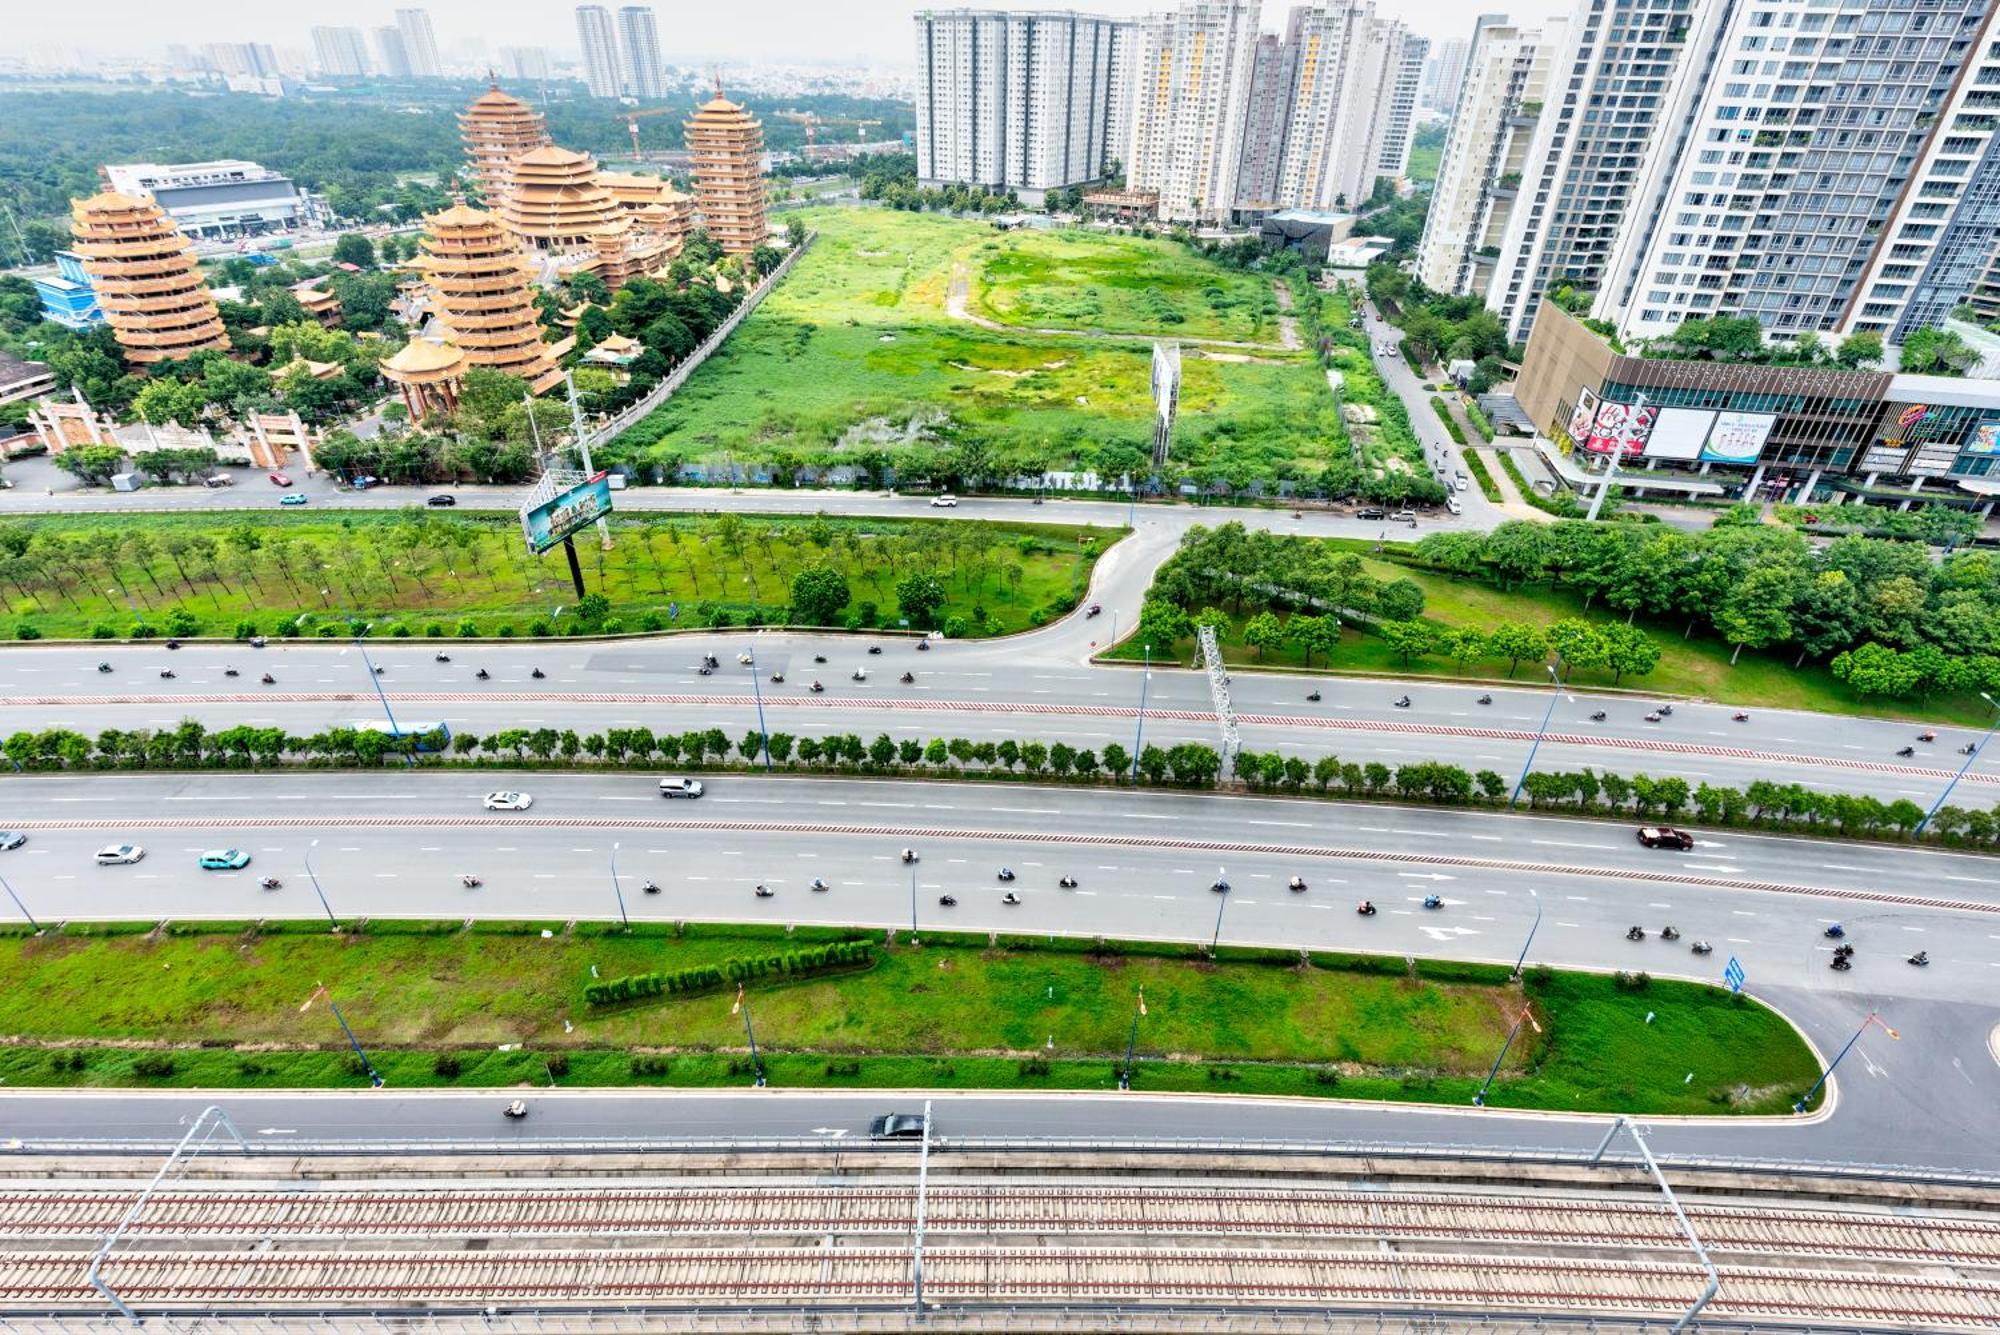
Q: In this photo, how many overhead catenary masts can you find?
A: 3